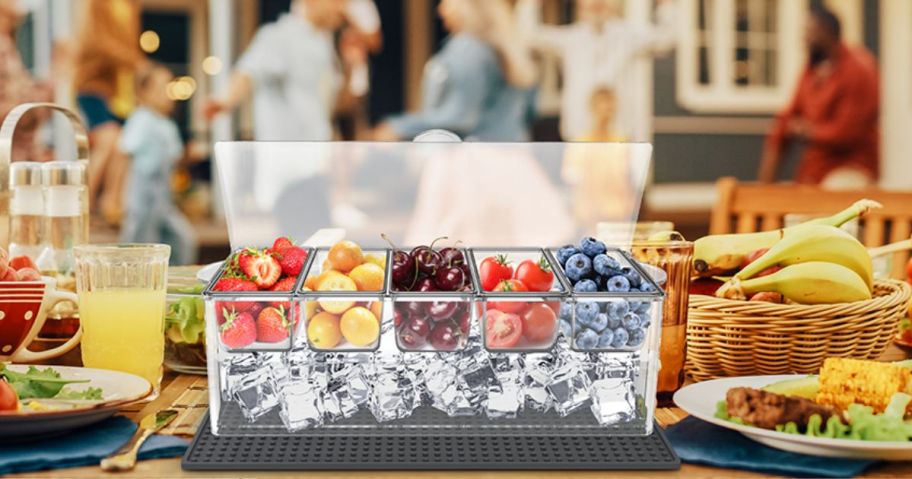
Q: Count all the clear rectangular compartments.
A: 5